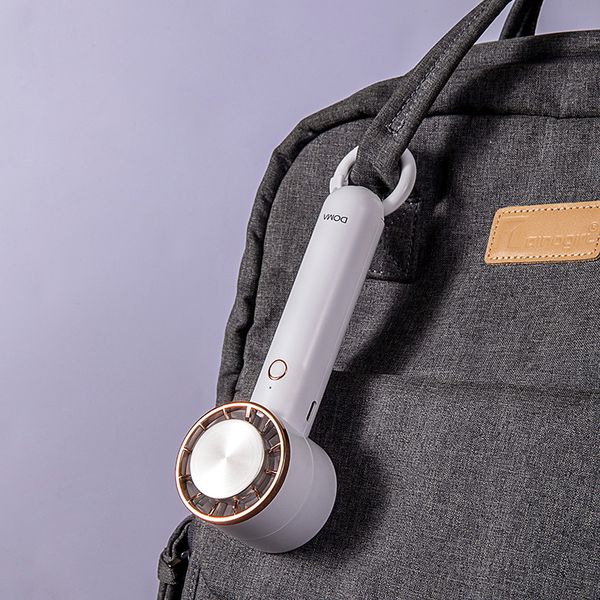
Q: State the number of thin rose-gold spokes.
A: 12